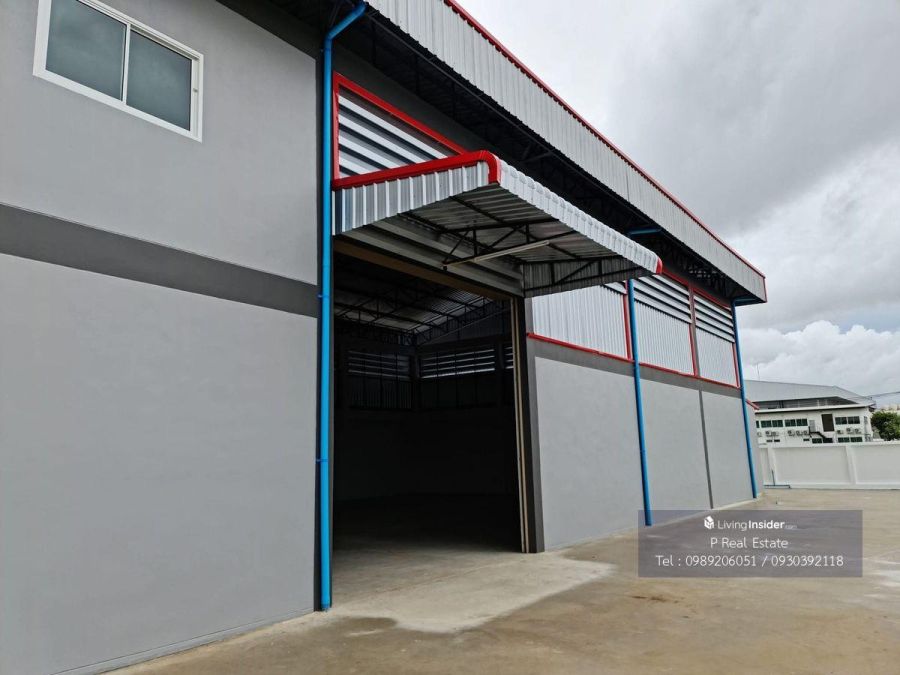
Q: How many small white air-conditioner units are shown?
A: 9